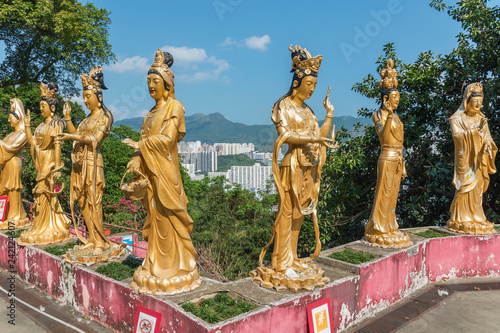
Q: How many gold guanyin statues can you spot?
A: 7